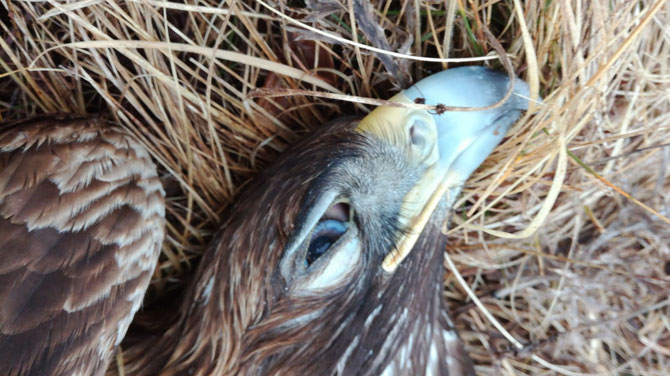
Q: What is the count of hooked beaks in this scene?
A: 1